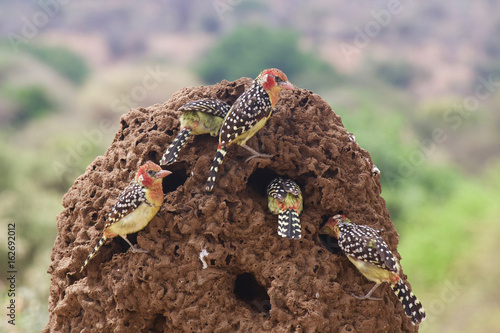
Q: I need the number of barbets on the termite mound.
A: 5